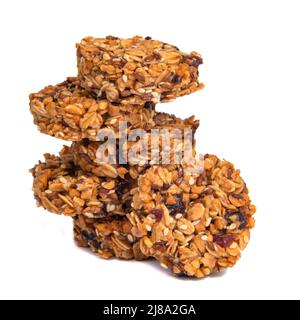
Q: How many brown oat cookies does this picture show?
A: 6